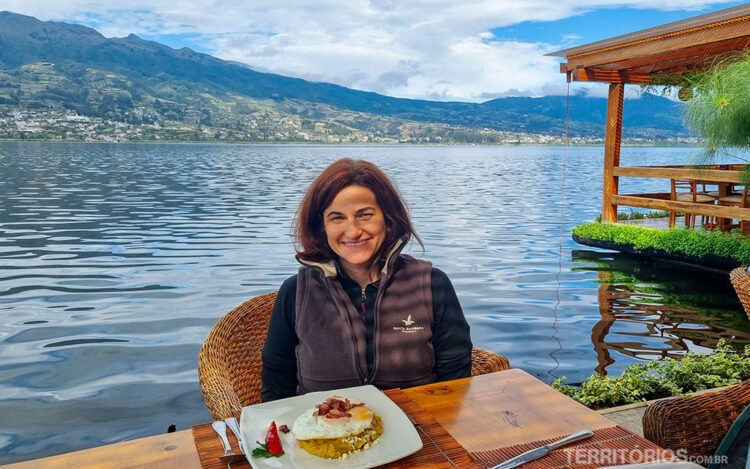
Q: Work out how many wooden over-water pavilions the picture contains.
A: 1